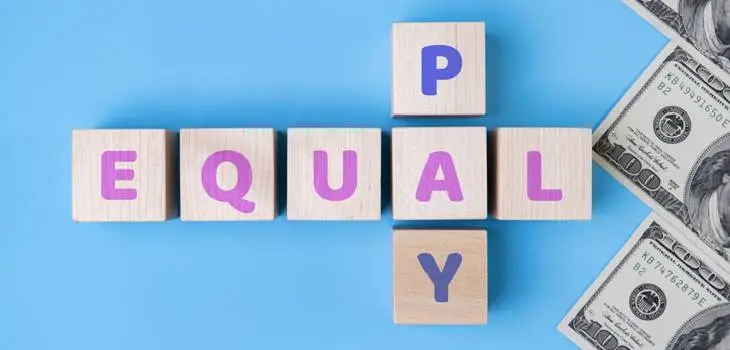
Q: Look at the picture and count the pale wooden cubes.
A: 7